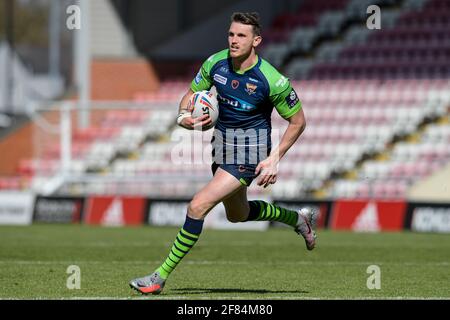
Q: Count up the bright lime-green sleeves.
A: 2